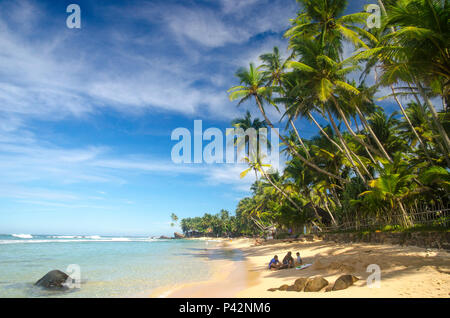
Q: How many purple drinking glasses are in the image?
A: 0